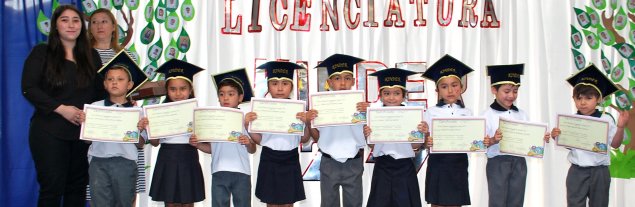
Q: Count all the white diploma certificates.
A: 9